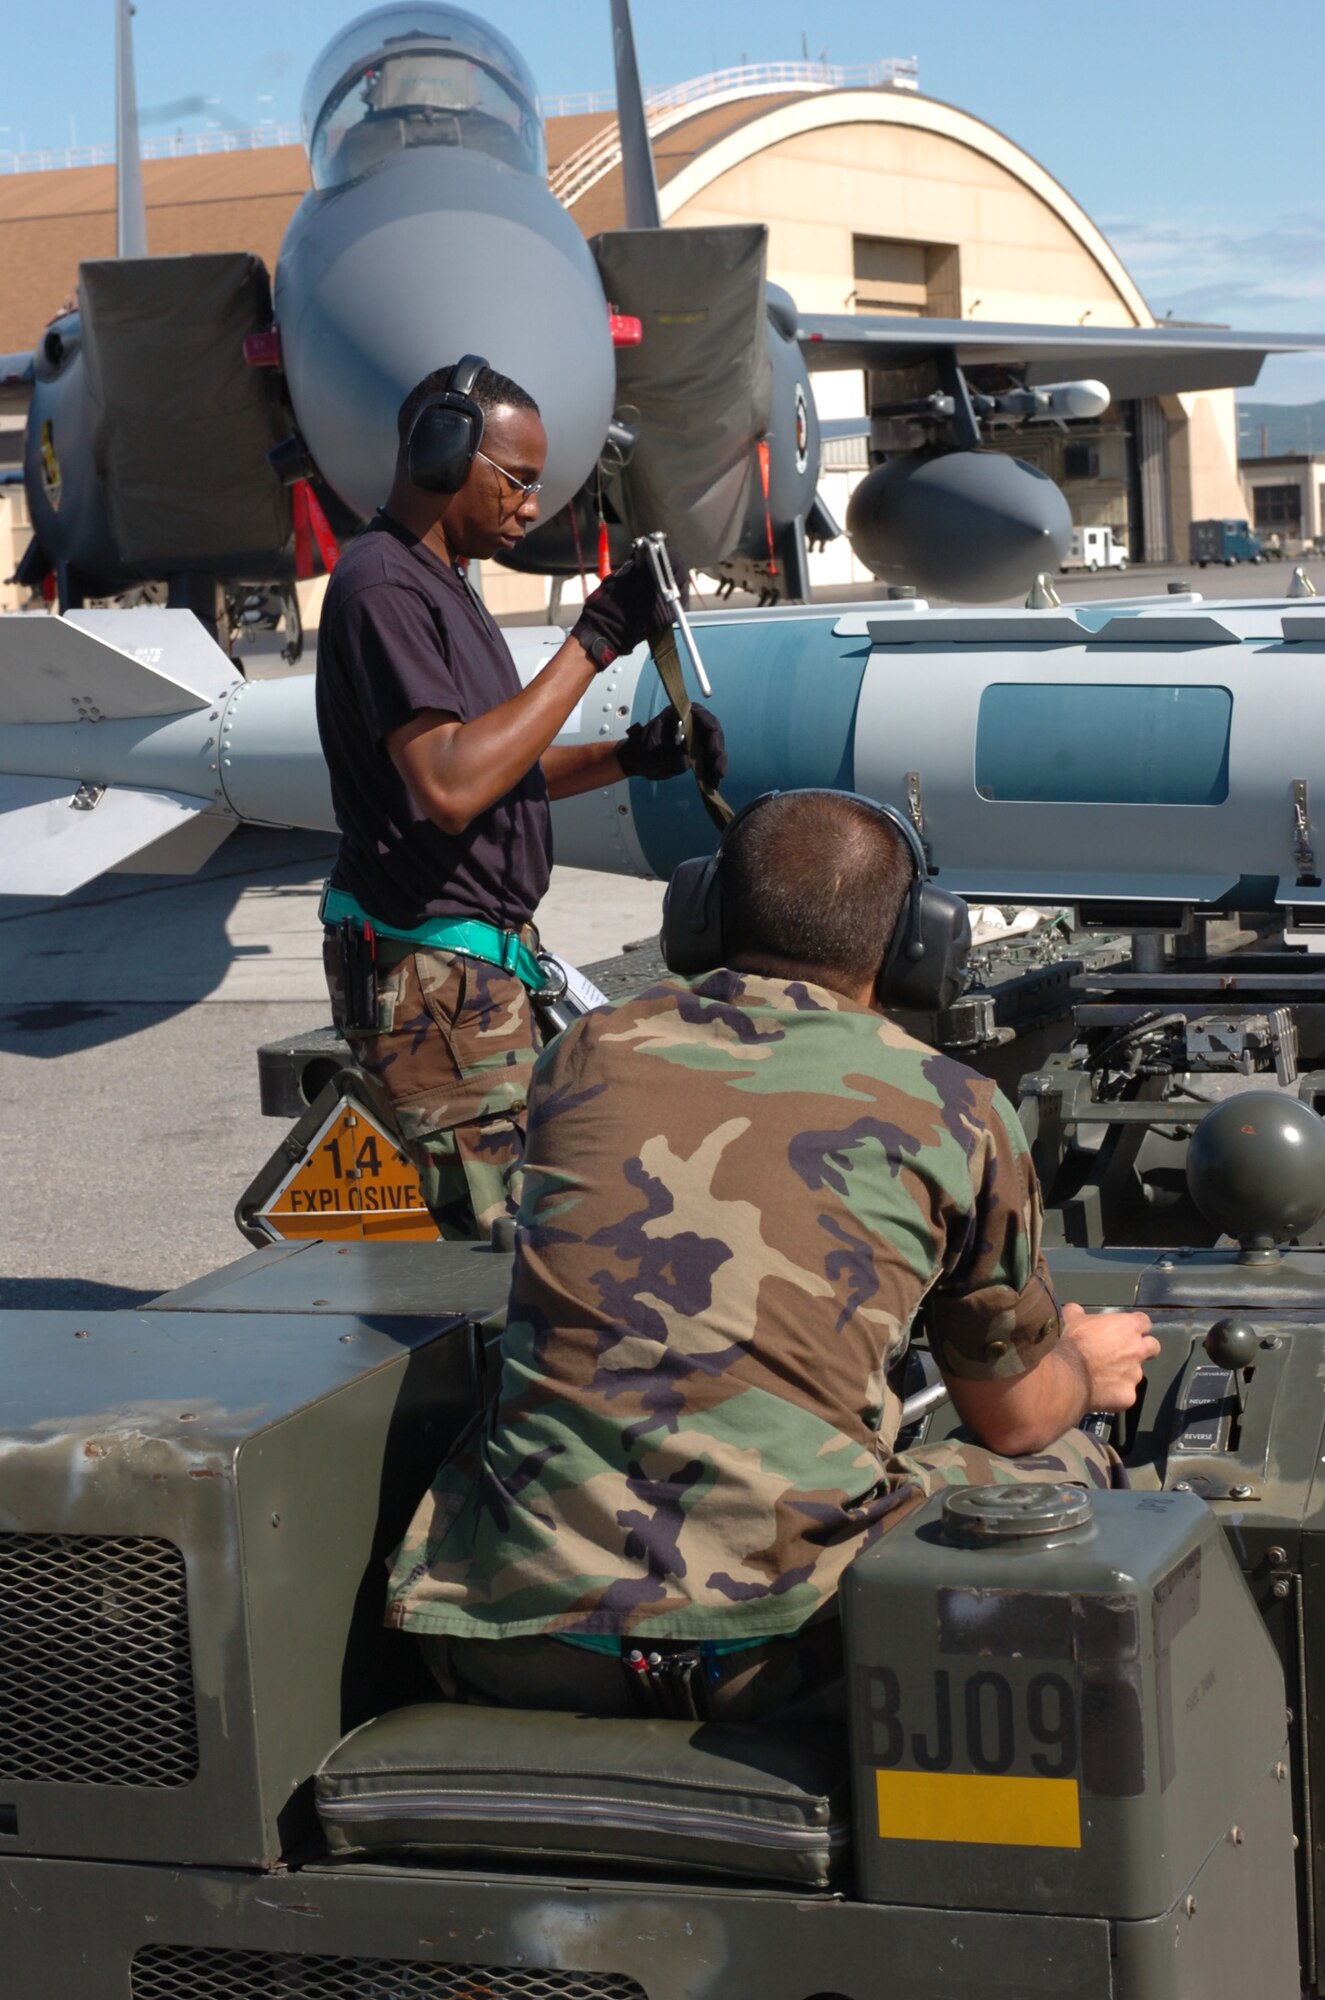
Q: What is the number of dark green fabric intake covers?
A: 2